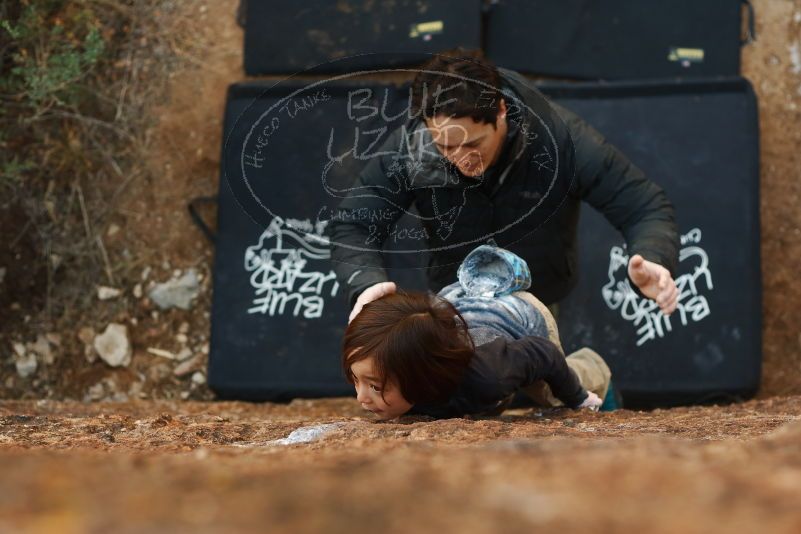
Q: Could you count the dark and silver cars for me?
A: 0